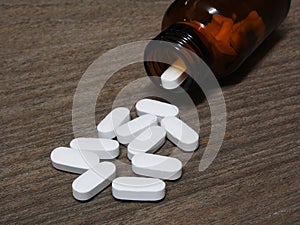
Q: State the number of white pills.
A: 11